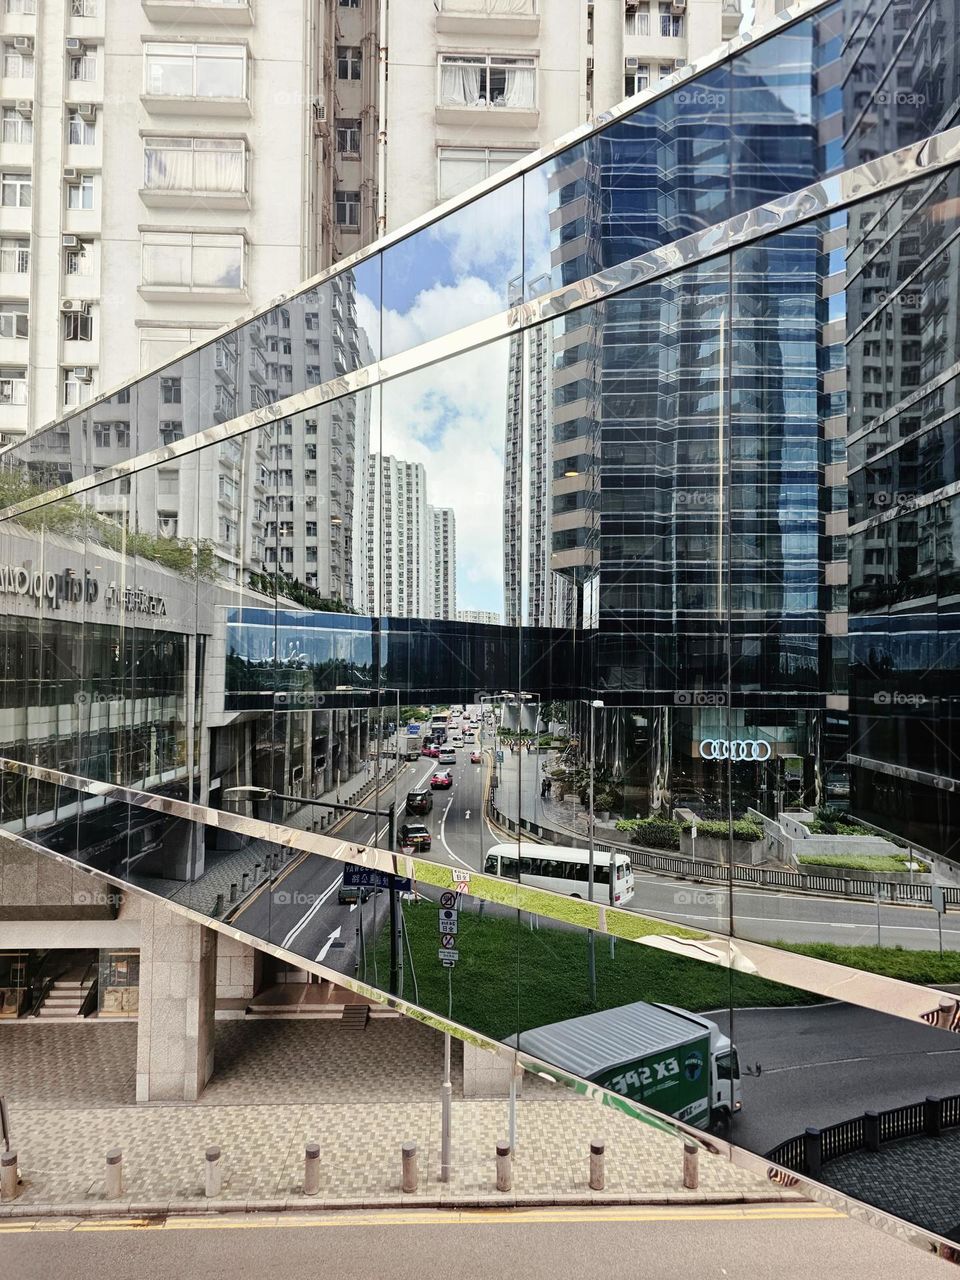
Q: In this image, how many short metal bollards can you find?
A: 8